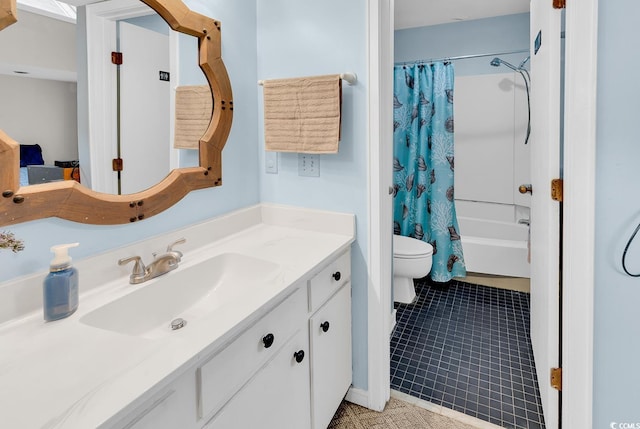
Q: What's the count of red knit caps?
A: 0